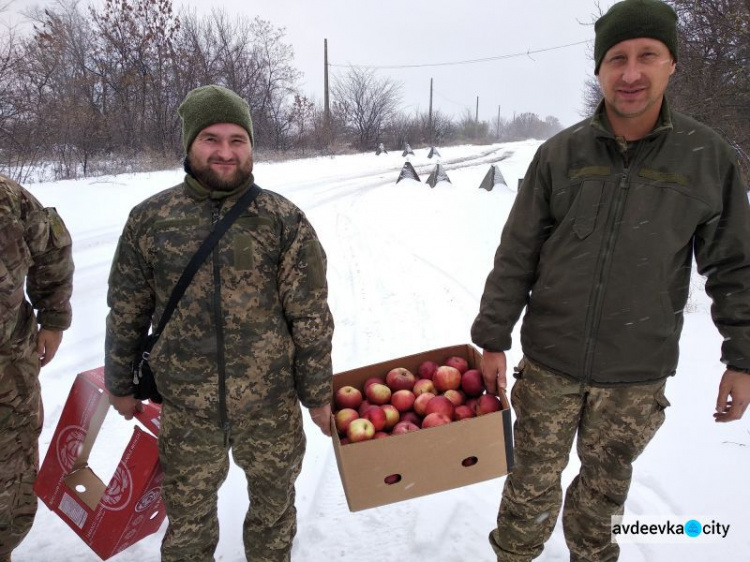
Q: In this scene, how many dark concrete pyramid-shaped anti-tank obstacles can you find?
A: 6